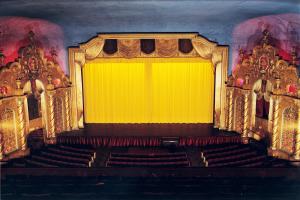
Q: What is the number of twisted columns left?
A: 3